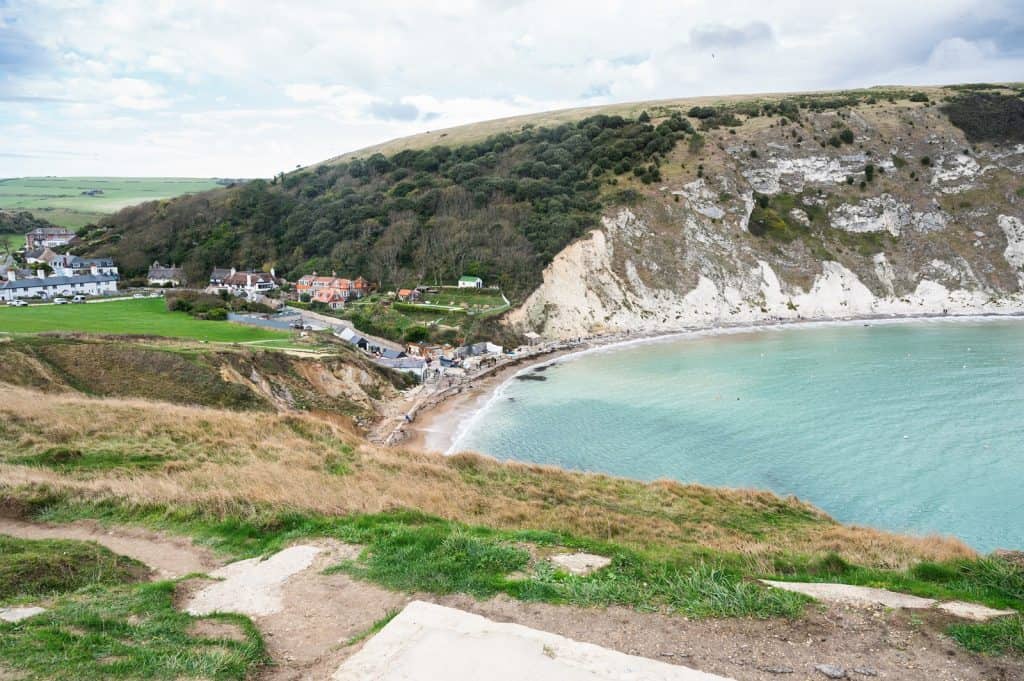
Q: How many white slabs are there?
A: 6